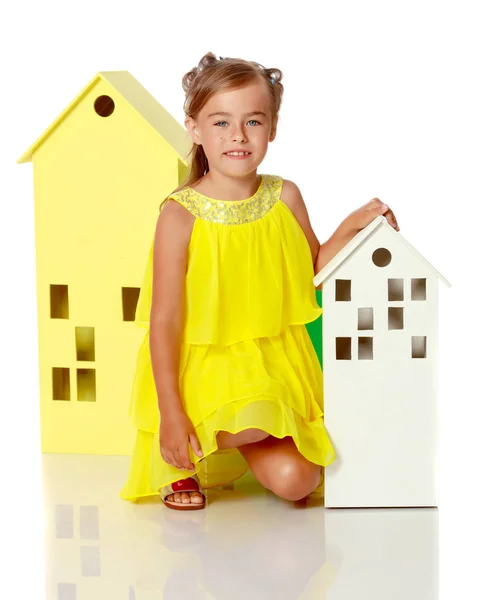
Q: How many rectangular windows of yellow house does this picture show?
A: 5